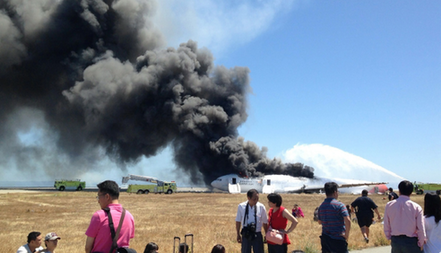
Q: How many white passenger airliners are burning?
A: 1